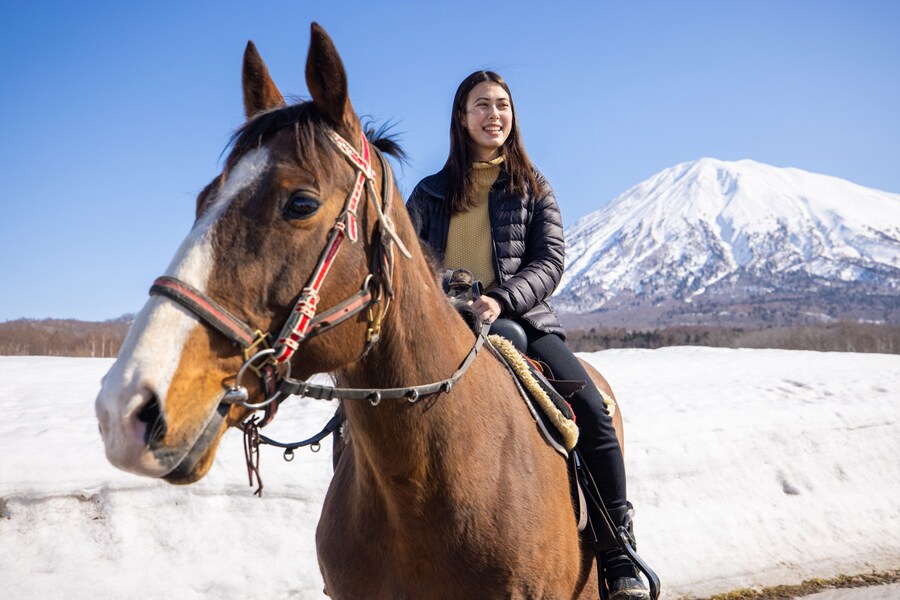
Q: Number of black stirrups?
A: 1